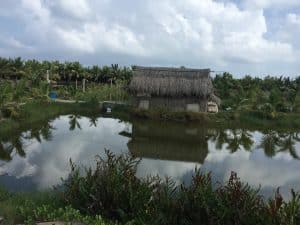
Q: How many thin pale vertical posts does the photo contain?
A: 4